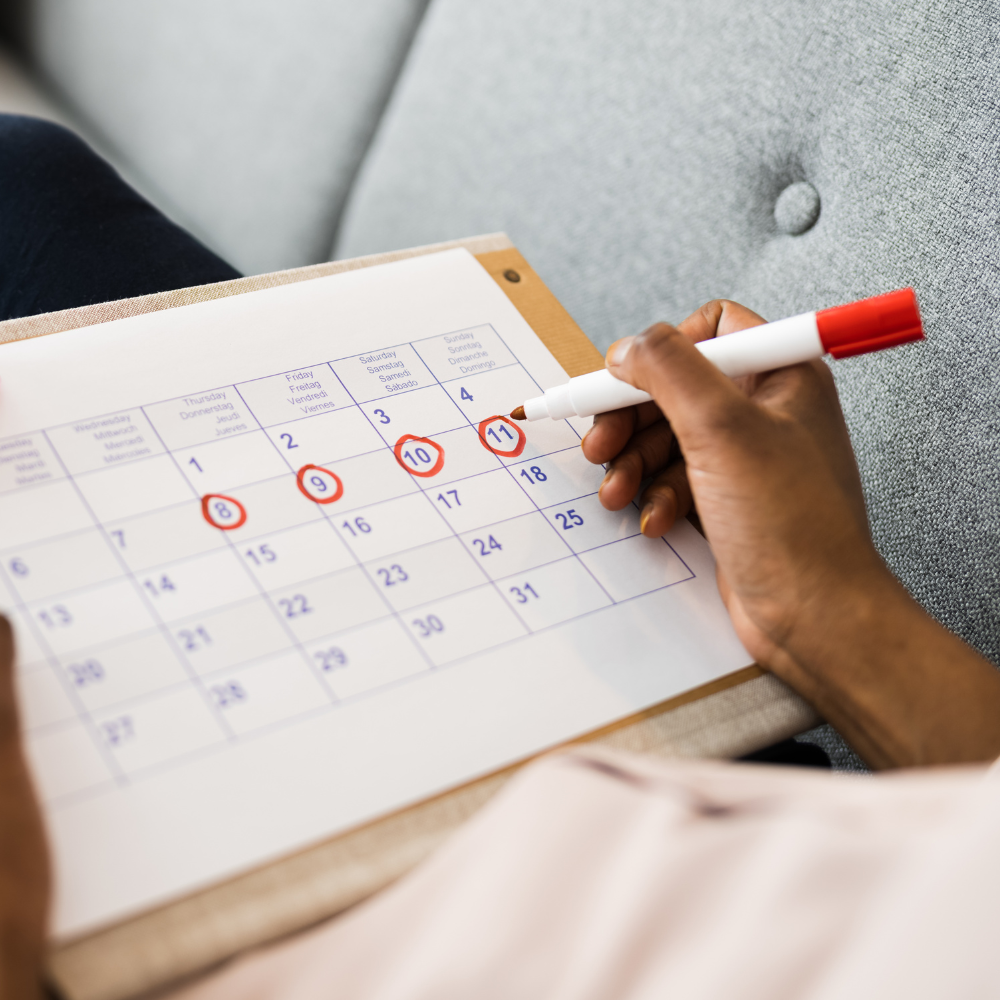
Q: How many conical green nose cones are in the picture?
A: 0